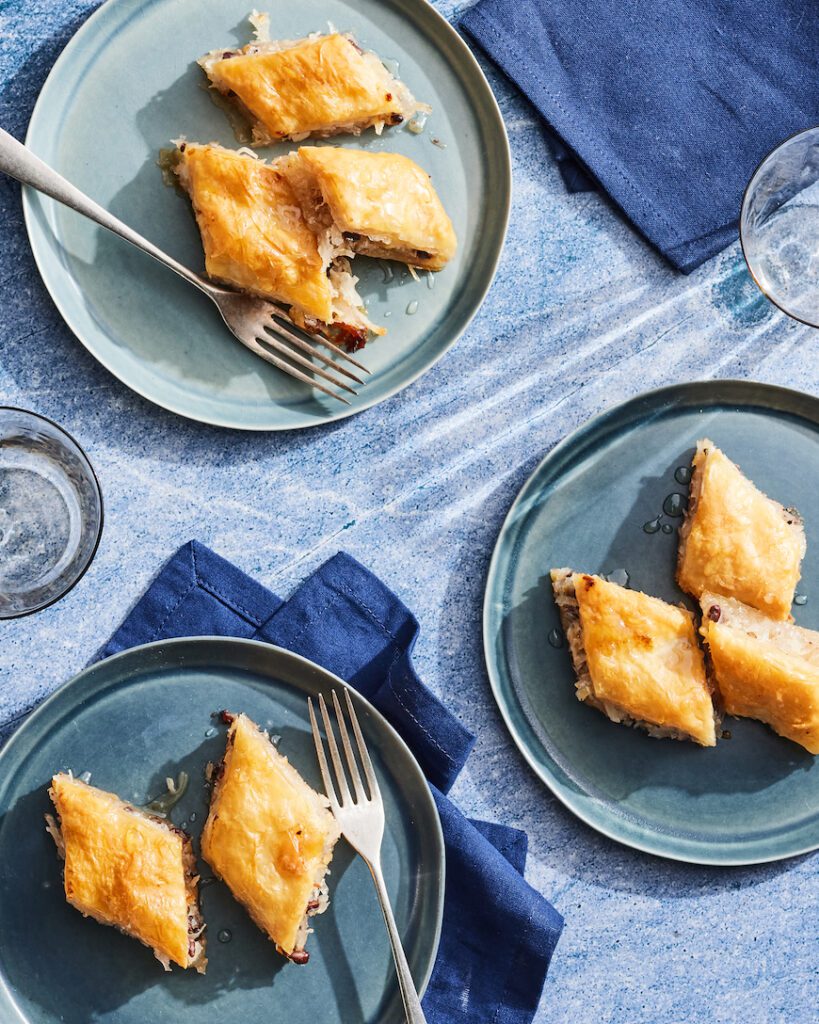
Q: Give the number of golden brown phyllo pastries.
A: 8